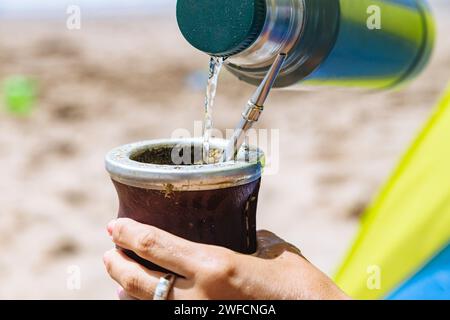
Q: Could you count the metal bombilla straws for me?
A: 1